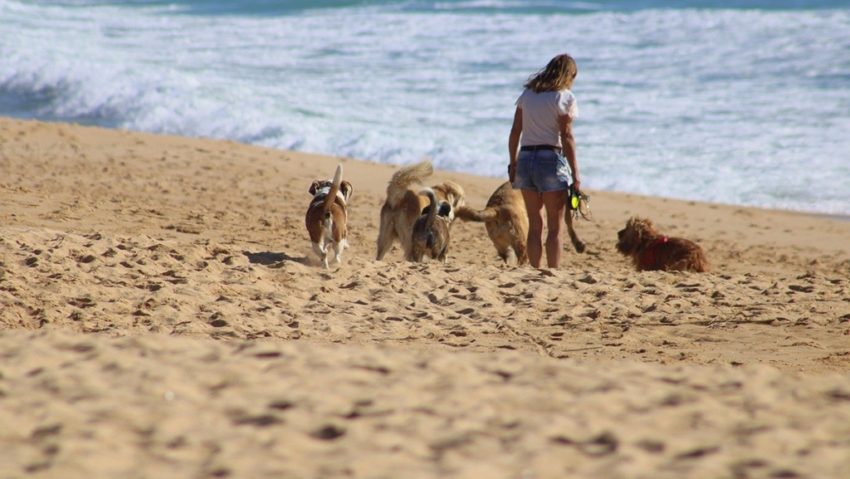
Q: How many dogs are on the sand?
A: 5